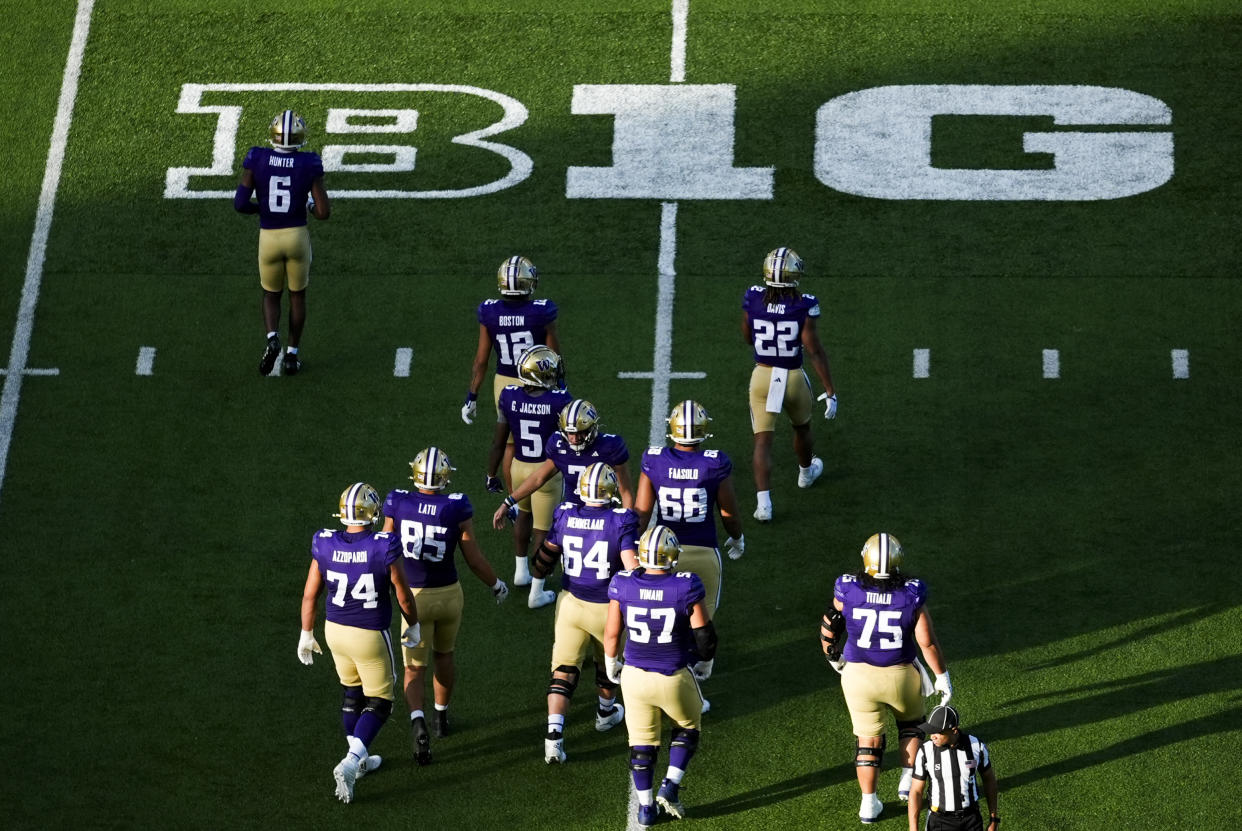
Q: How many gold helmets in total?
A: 11